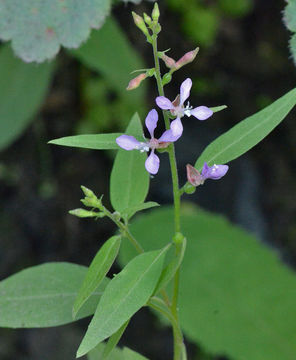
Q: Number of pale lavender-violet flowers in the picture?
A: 3